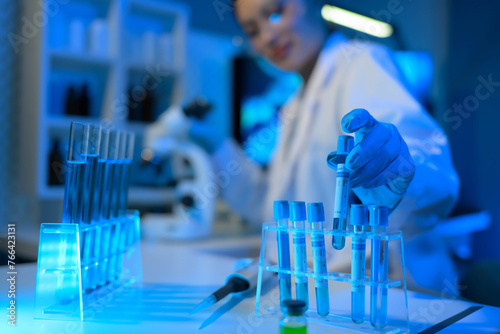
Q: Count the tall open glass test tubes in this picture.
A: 6